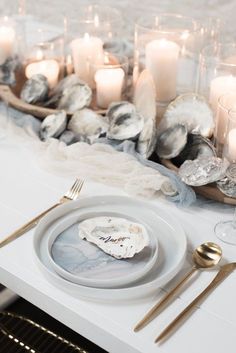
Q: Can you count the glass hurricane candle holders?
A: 7